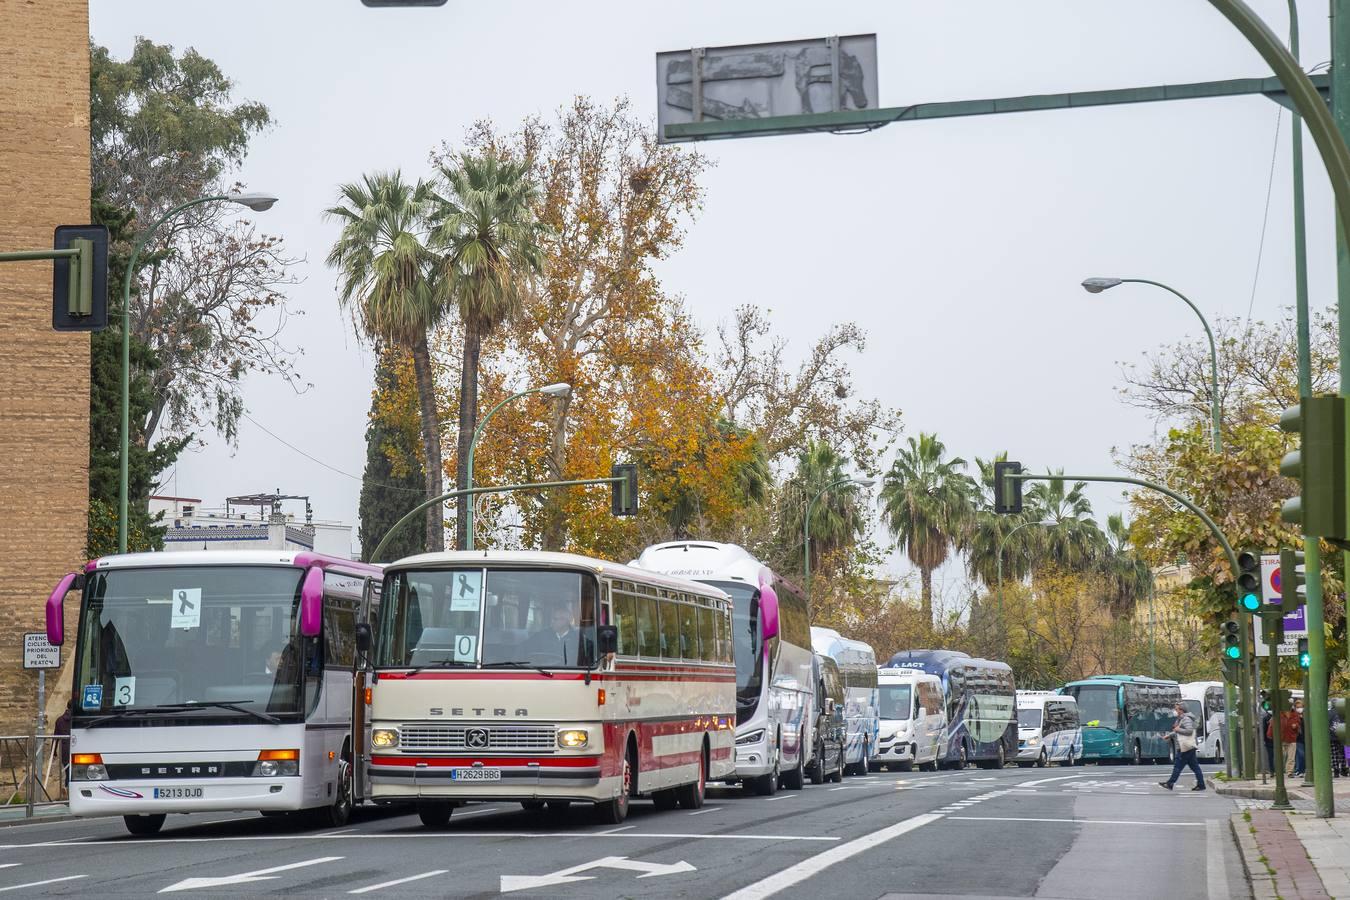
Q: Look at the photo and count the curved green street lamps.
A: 5